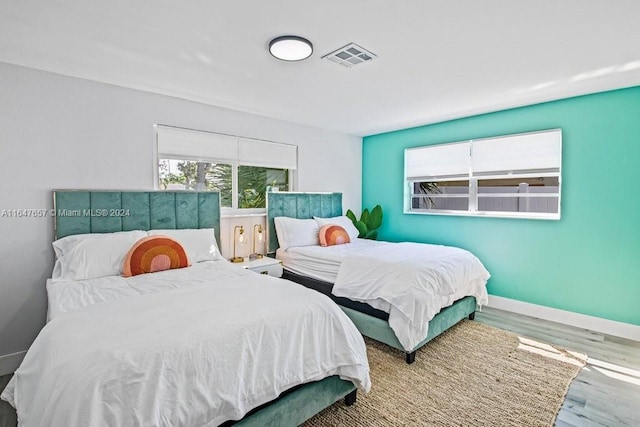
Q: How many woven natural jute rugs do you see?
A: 1